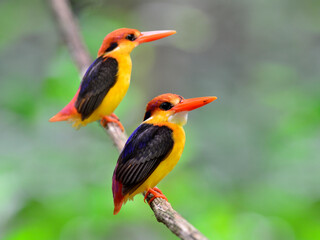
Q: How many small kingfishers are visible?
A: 2